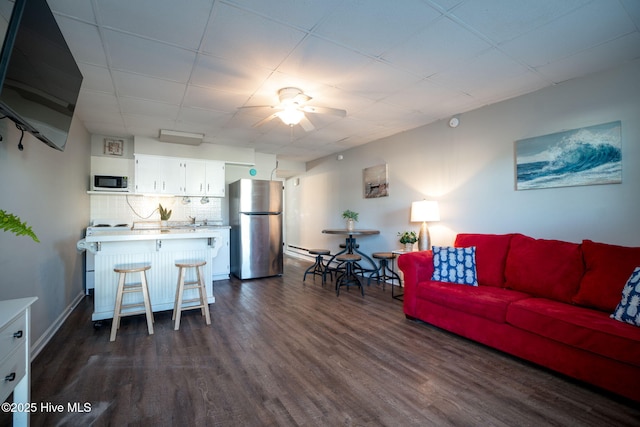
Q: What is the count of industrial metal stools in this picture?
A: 4